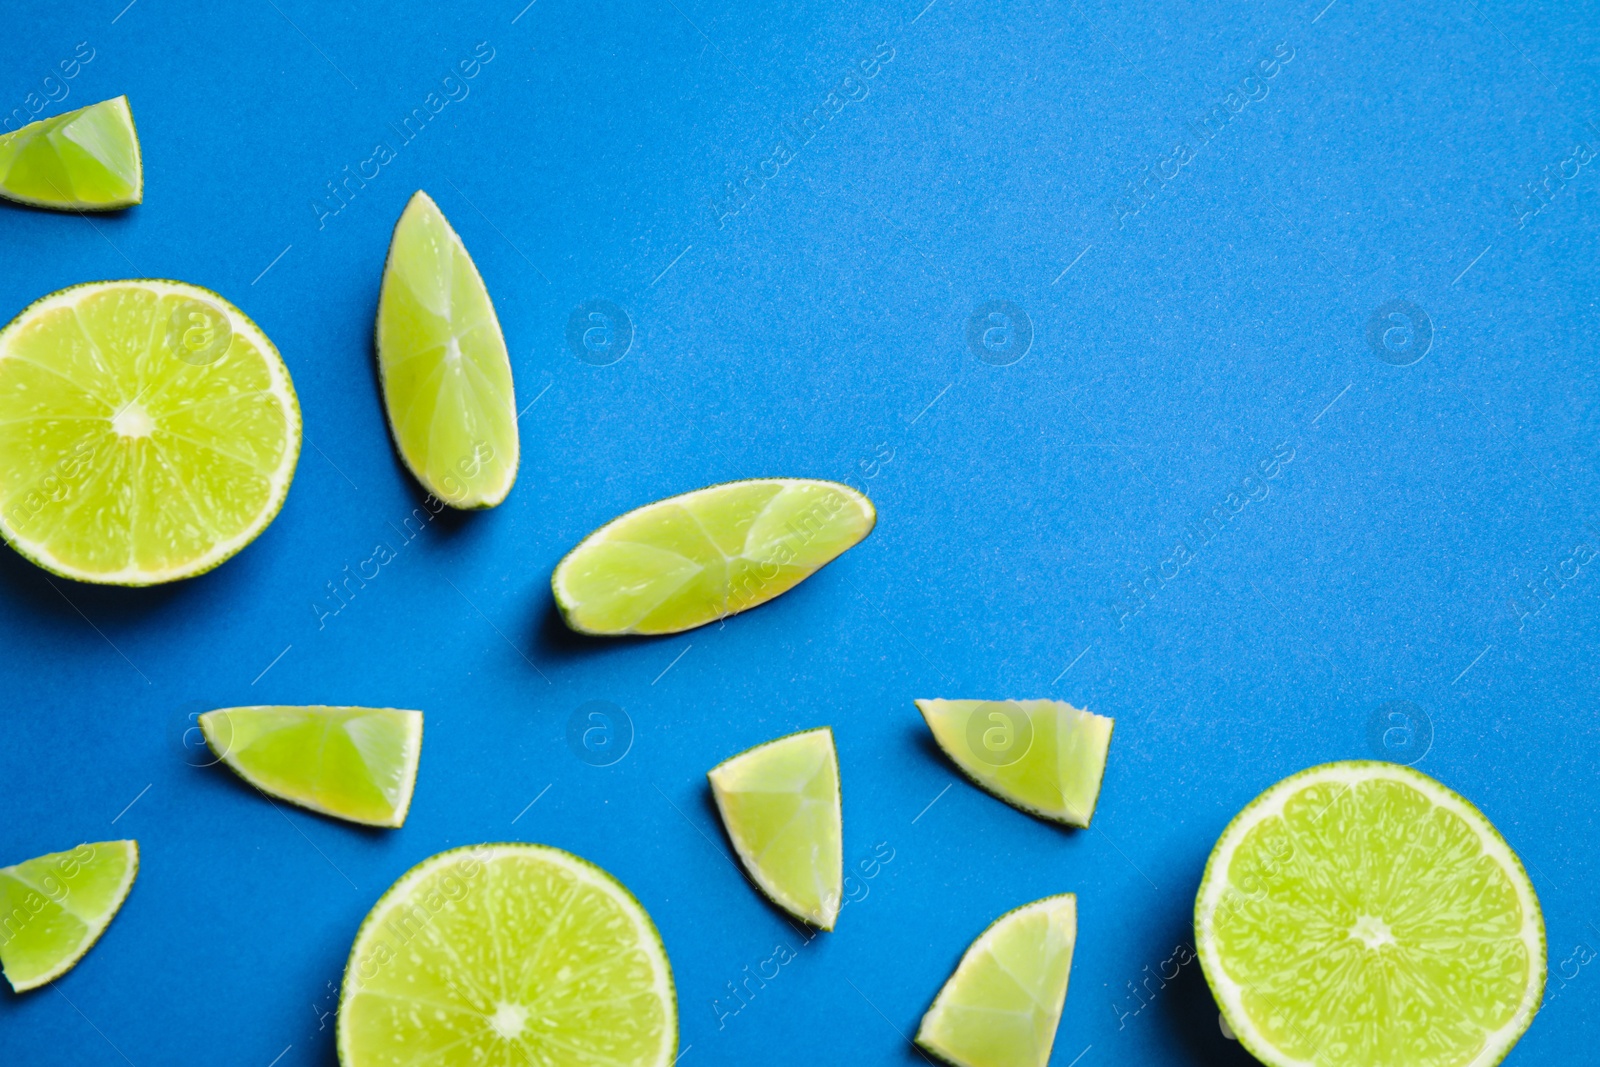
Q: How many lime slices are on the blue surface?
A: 11